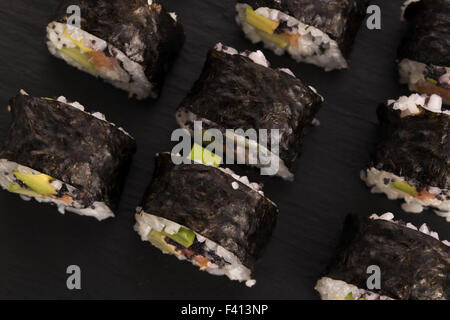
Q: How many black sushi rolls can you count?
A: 8